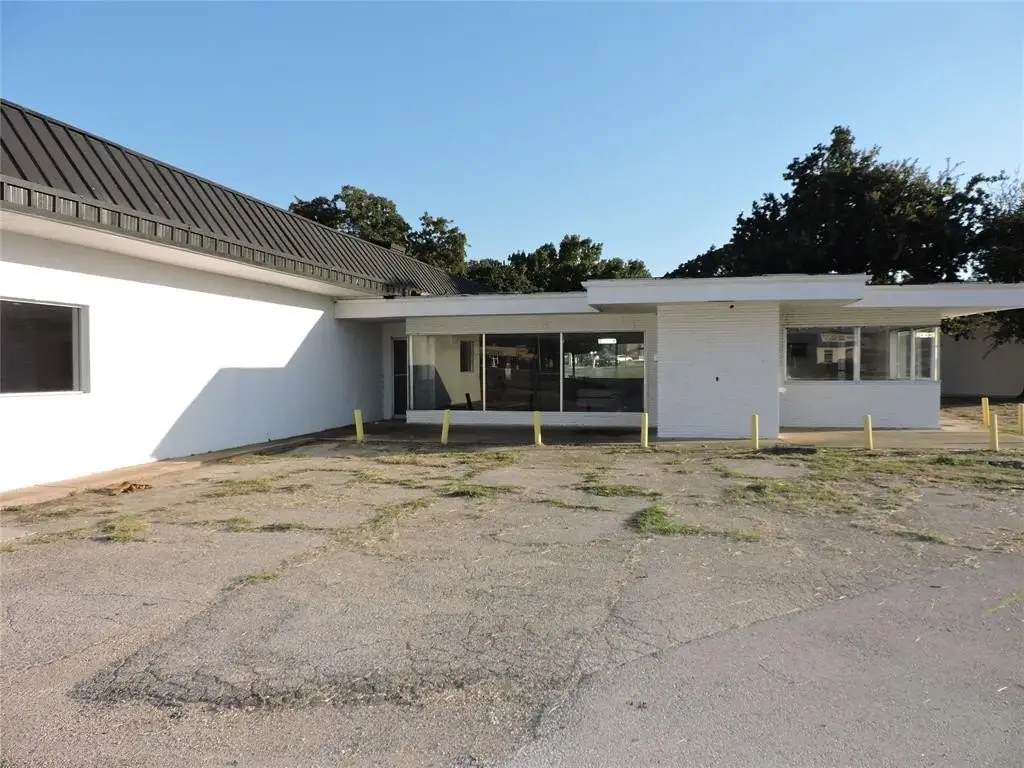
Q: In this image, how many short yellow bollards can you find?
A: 9